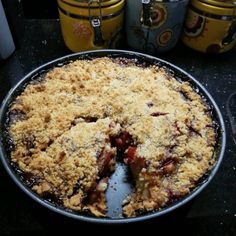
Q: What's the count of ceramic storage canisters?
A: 3